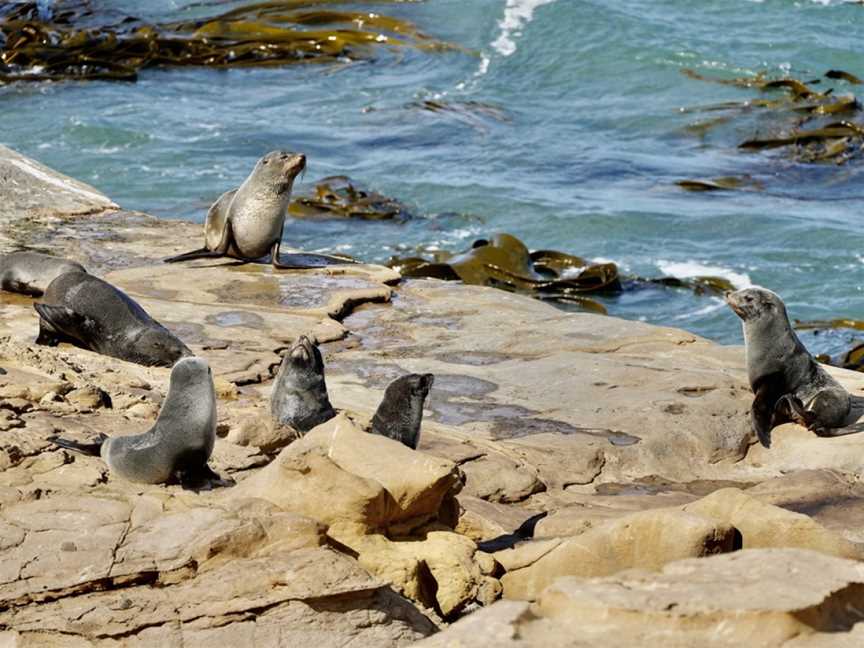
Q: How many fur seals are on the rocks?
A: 7